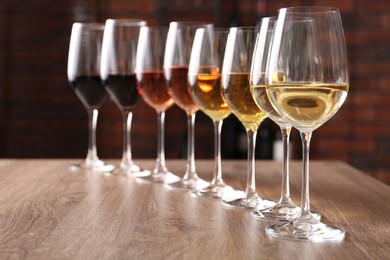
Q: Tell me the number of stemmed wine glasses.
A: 8